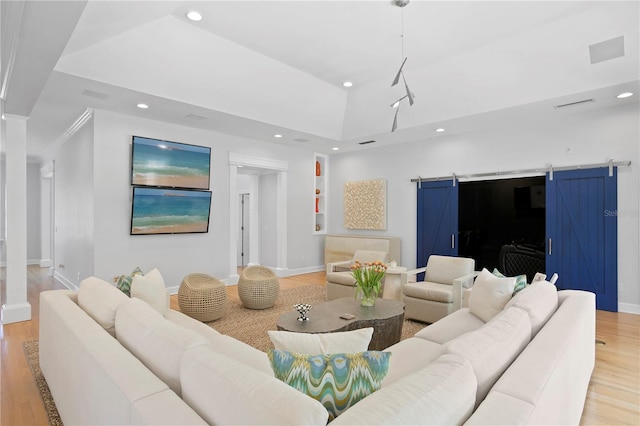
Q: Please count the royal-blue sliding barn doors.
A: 2